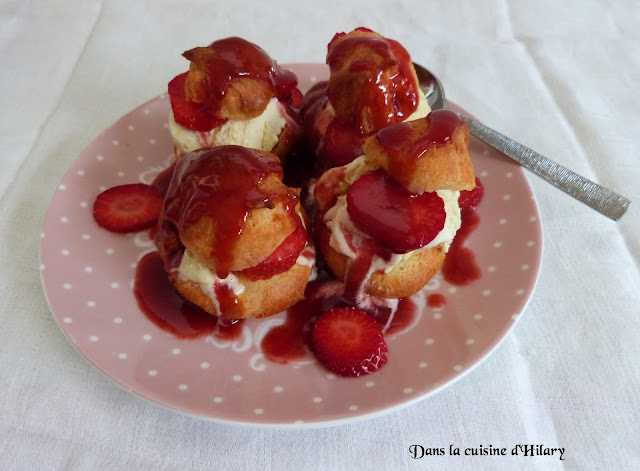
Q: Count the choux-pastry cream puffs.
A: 4